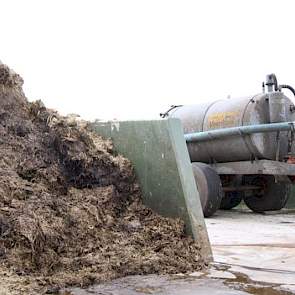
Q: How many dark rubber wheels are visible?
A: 3